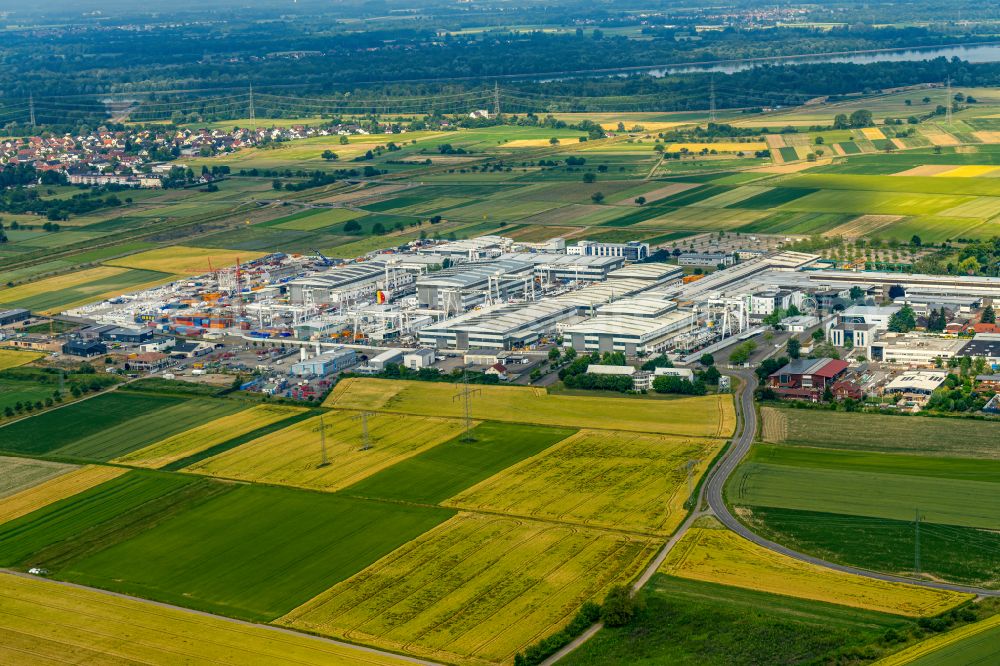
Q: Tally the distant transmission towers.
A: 5